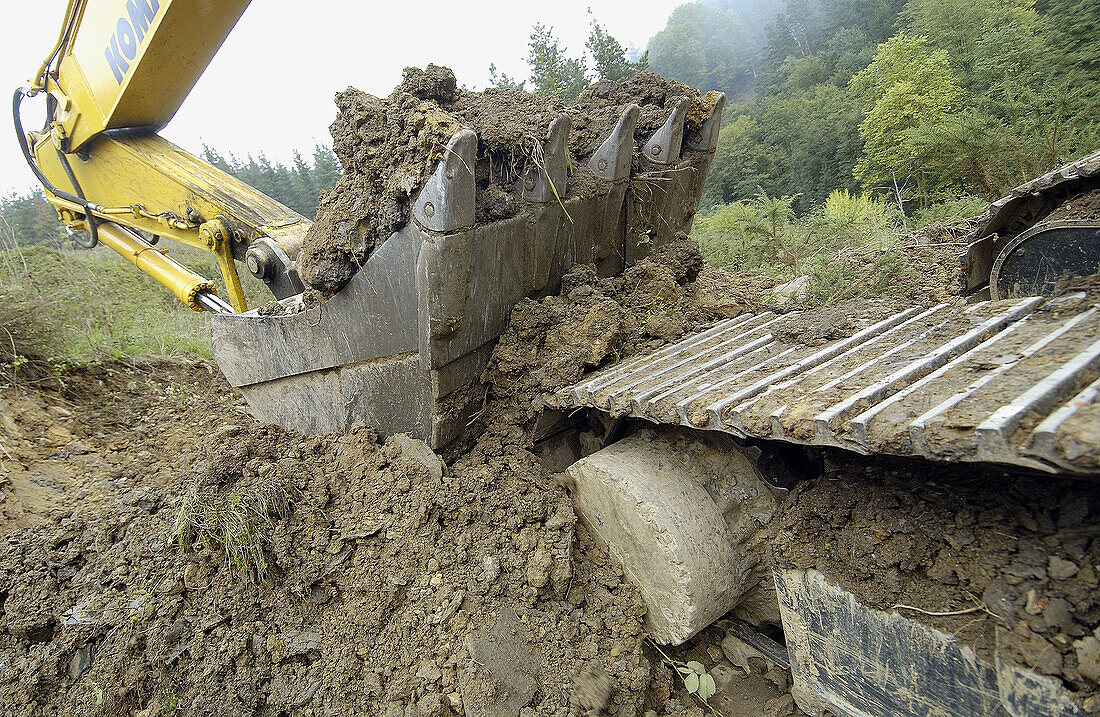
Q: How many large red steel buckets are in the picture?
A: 0